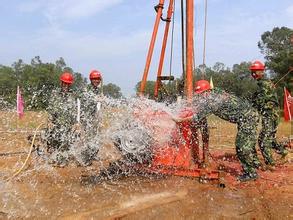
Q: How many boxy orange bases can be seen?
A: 1